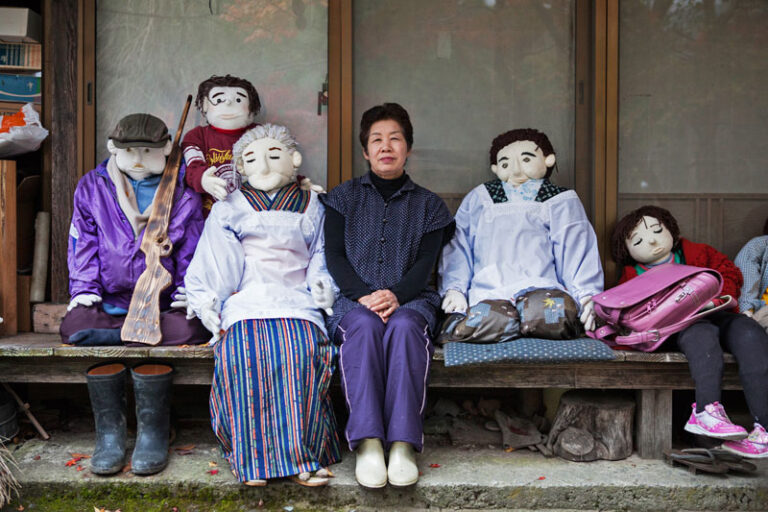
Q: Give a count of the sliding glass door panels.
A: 3